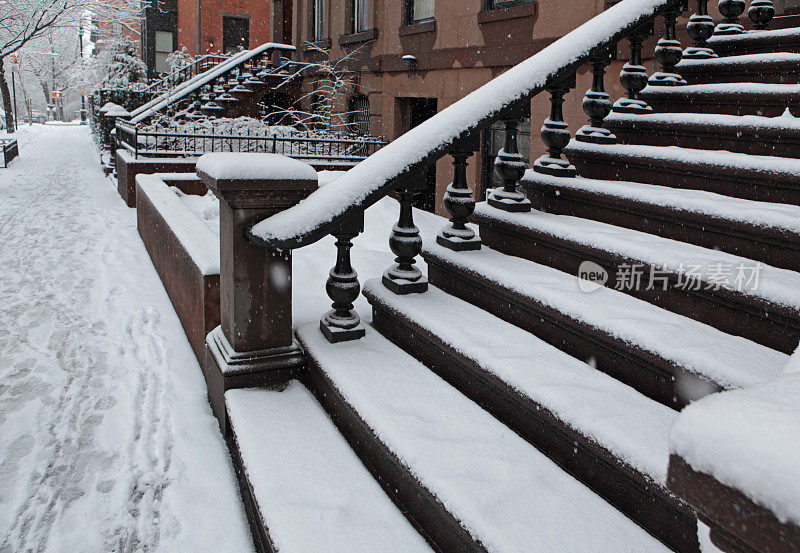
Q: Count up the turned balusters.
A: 11